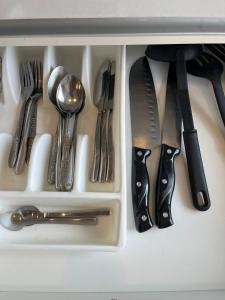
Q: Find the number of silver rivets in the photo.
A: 6